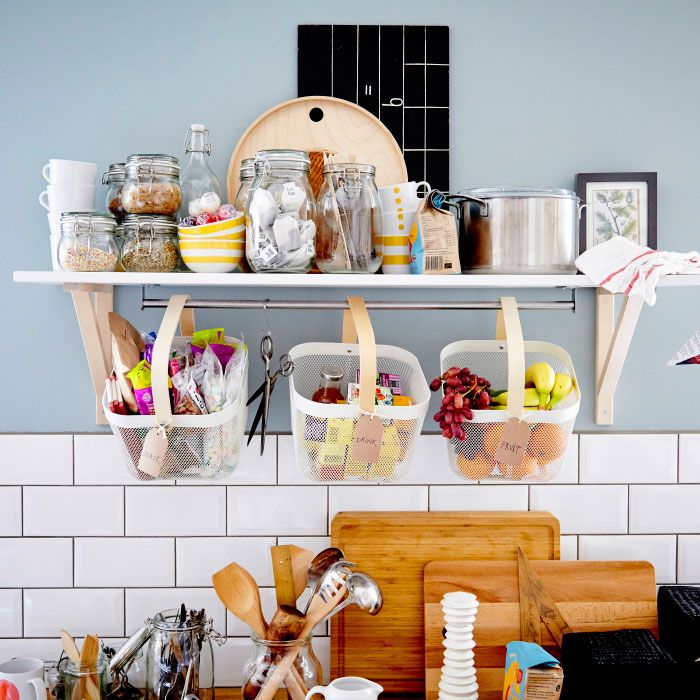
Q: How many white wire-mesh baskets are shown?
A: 3